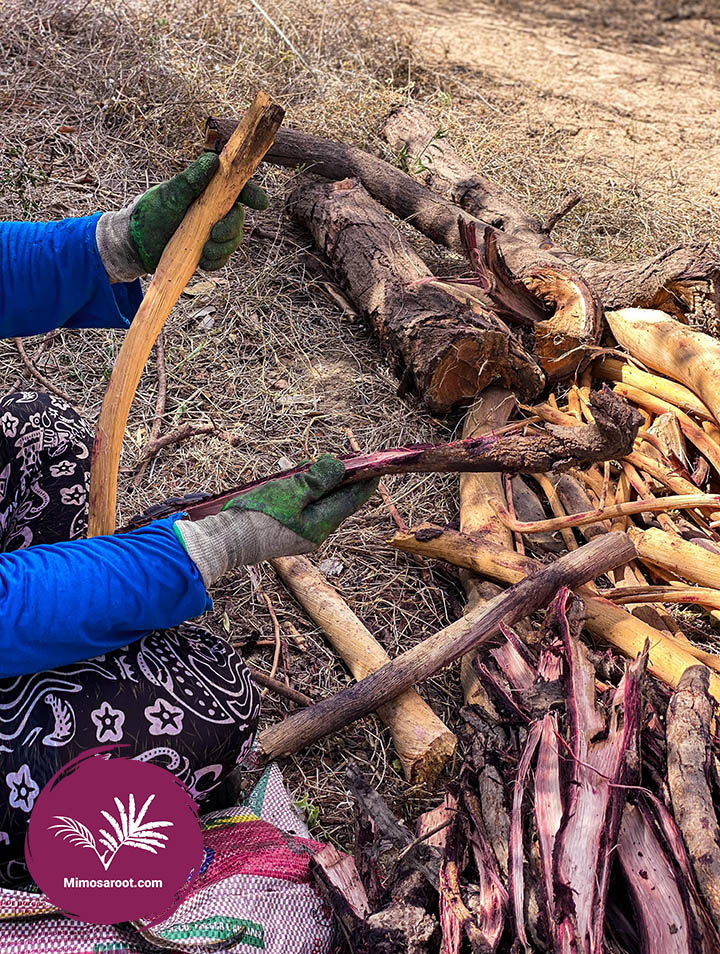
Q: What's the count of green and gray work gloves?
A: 2